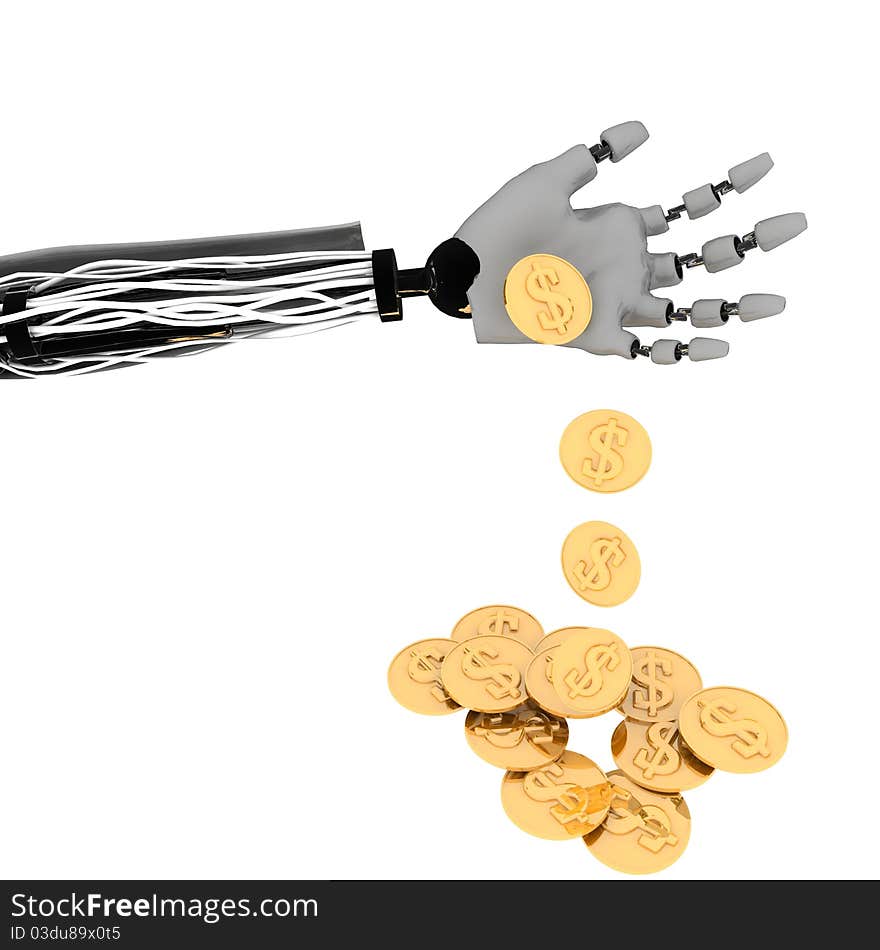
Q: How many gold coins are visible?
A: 15